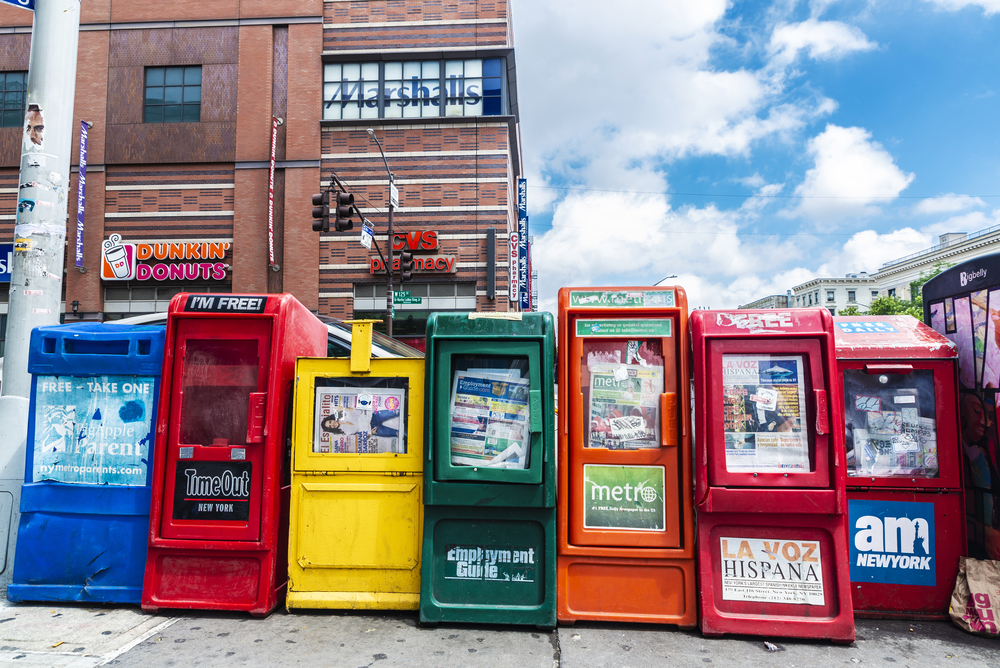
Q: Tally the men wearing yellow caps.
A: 0